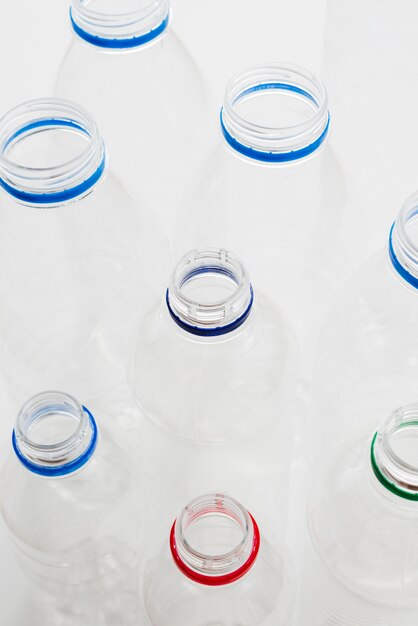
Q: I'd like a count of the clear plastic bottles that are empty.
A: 8